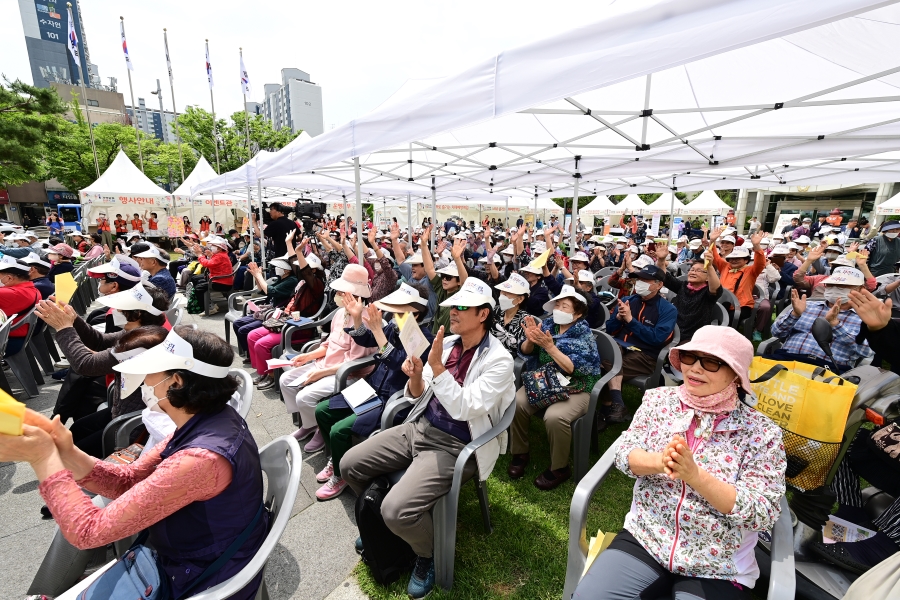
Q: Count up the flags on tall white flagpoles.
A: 5